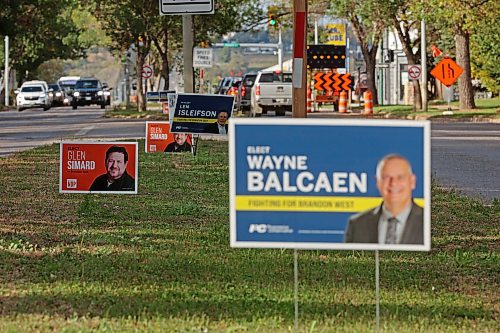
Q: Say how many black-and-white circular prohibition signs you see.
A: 2